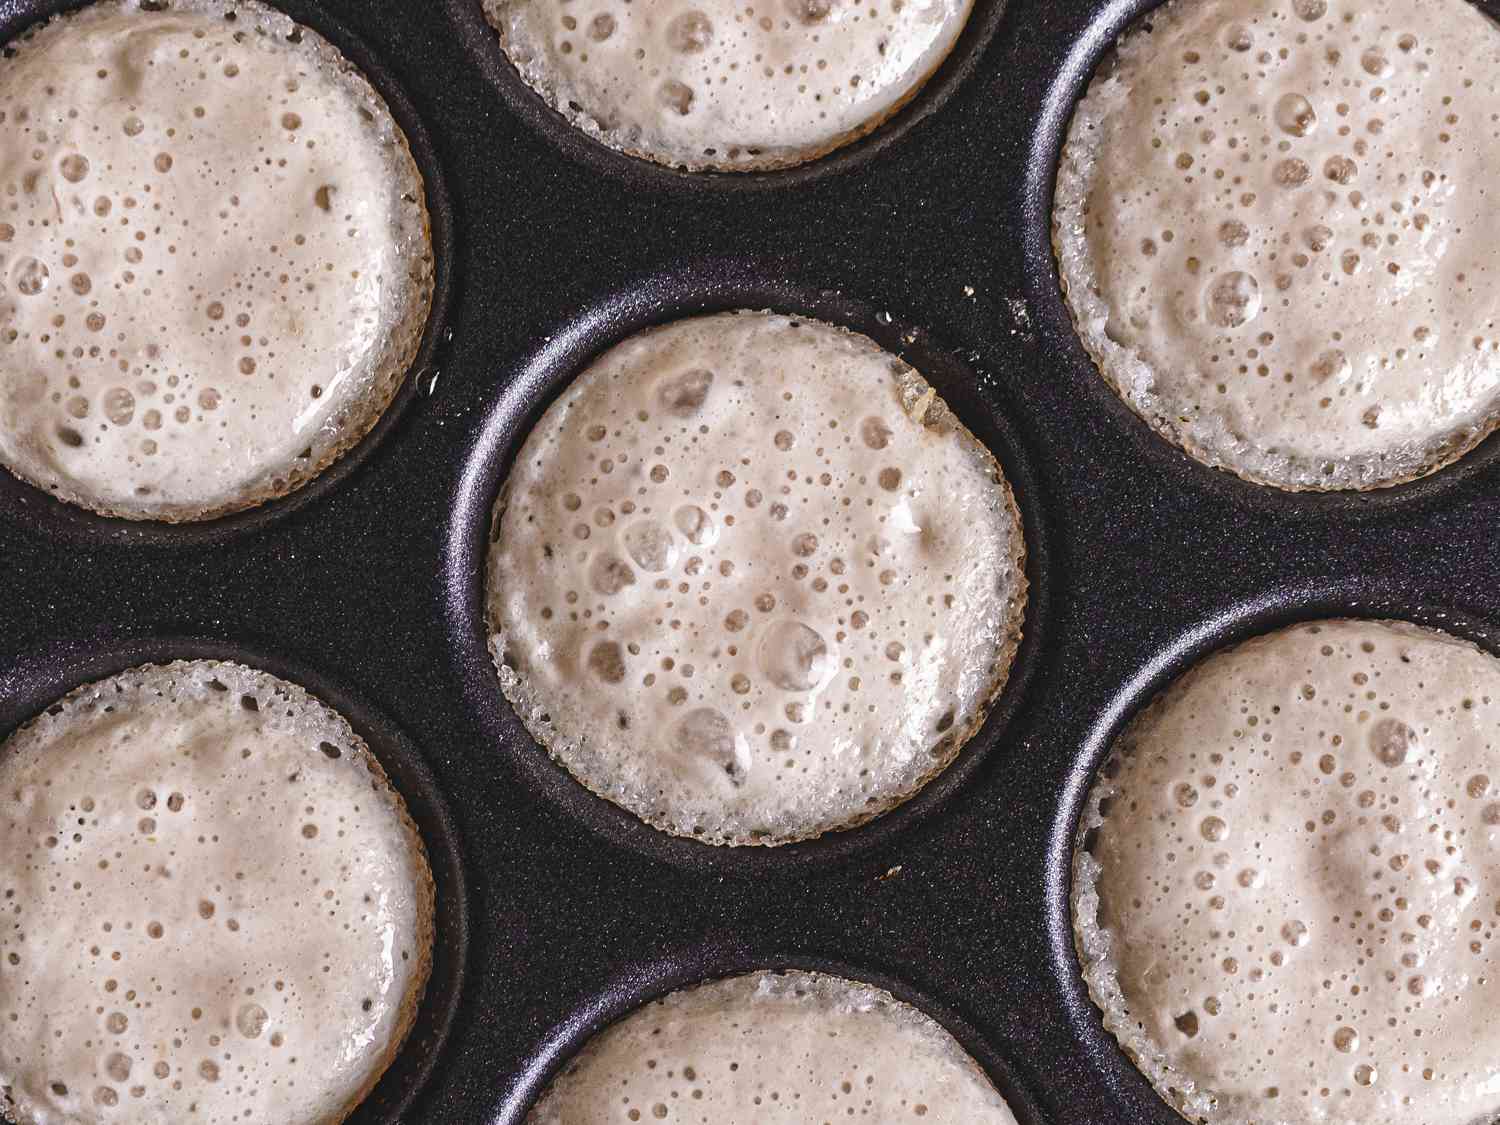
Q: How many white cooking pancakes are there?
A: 7